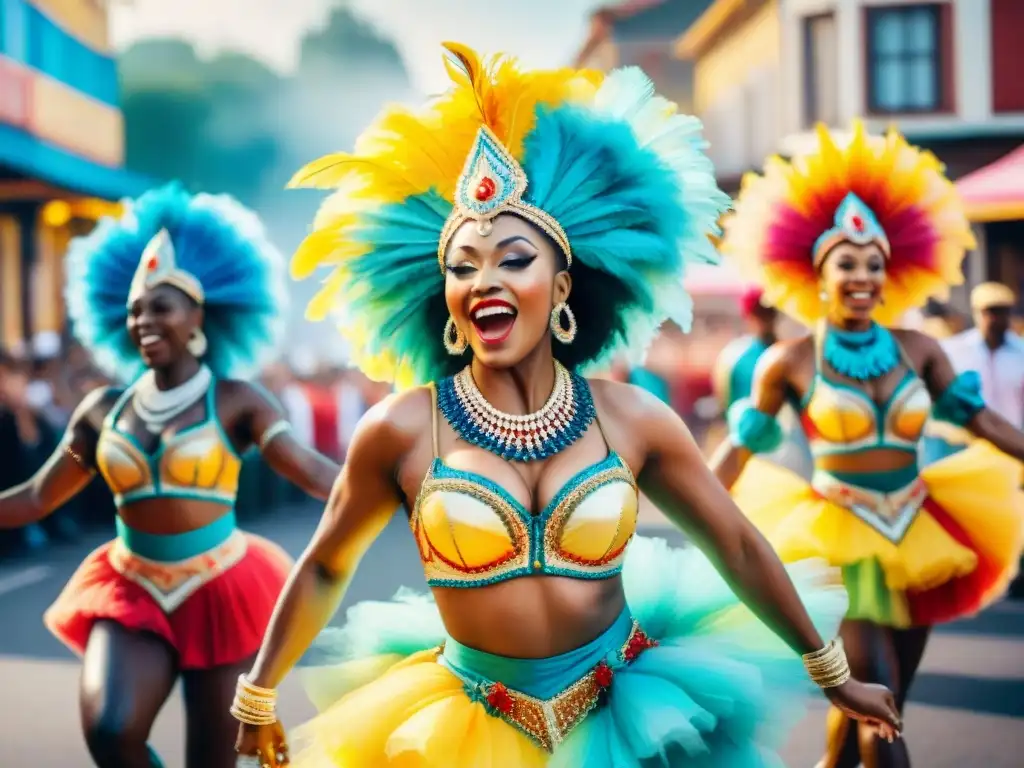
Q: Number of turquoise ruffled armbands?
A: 2